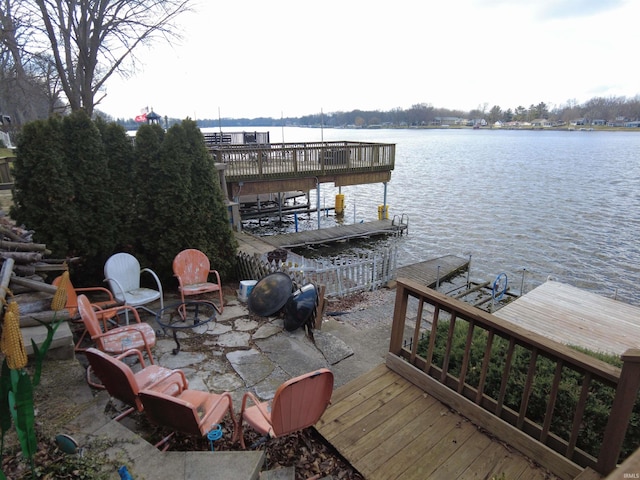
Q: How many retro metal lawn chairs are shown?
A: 7